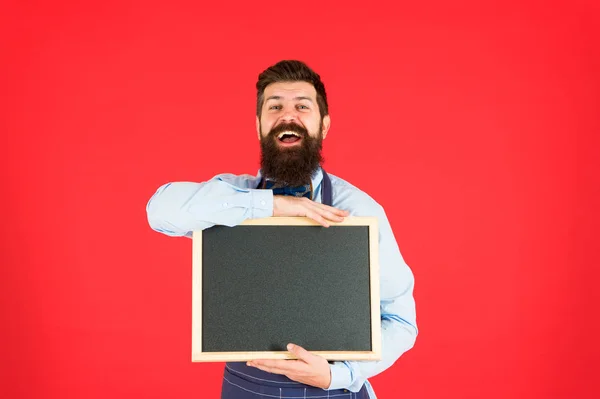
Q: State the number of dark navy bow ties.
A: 1